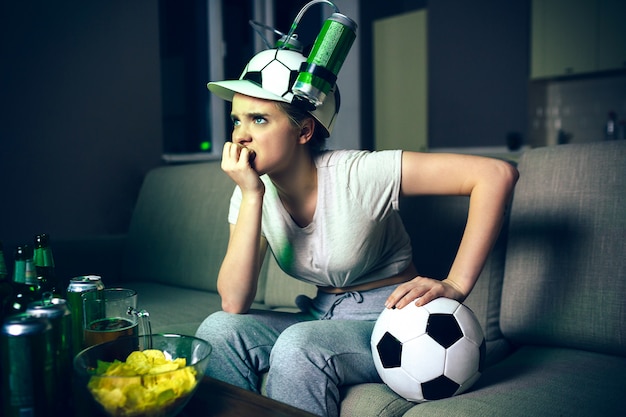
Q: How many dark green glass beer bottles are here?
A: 3